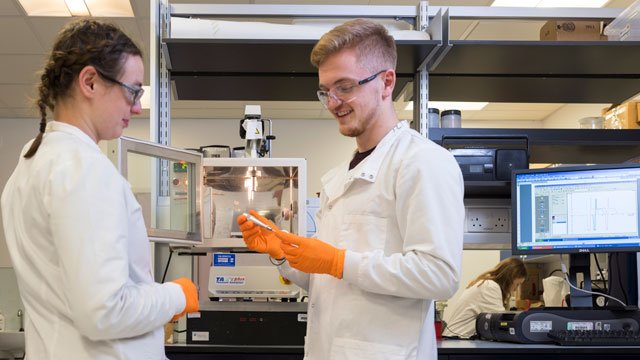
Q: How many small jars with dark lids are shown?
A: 2